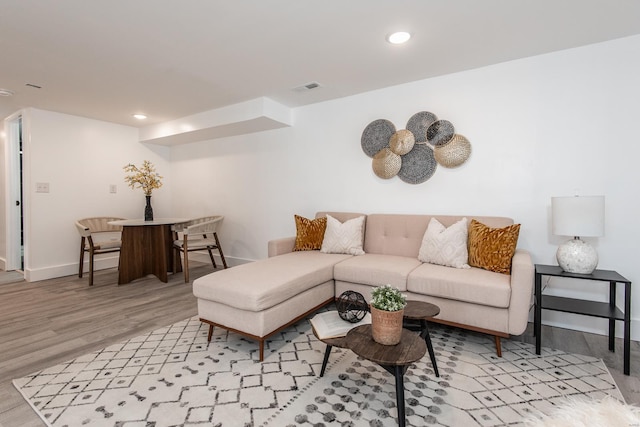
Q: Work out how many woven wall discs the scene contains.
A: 7